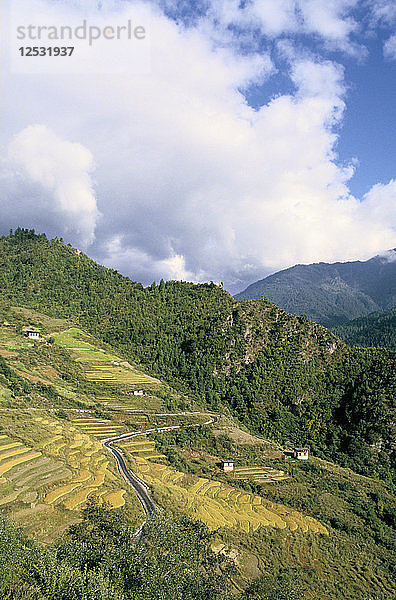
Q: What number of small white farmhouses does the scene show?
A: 4